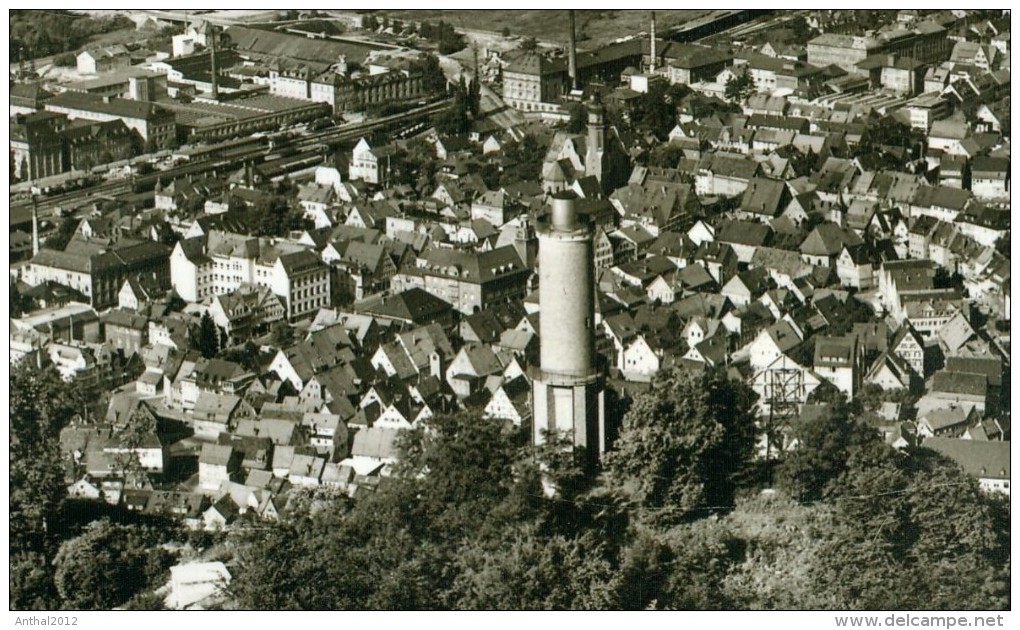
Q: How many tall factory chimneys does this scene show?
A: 4